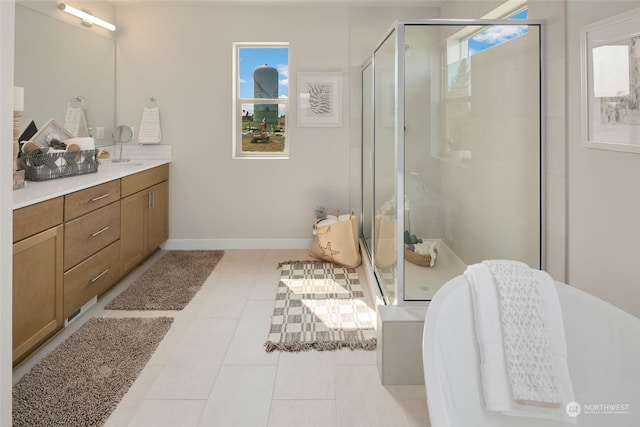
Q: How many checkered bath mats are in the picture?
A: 1